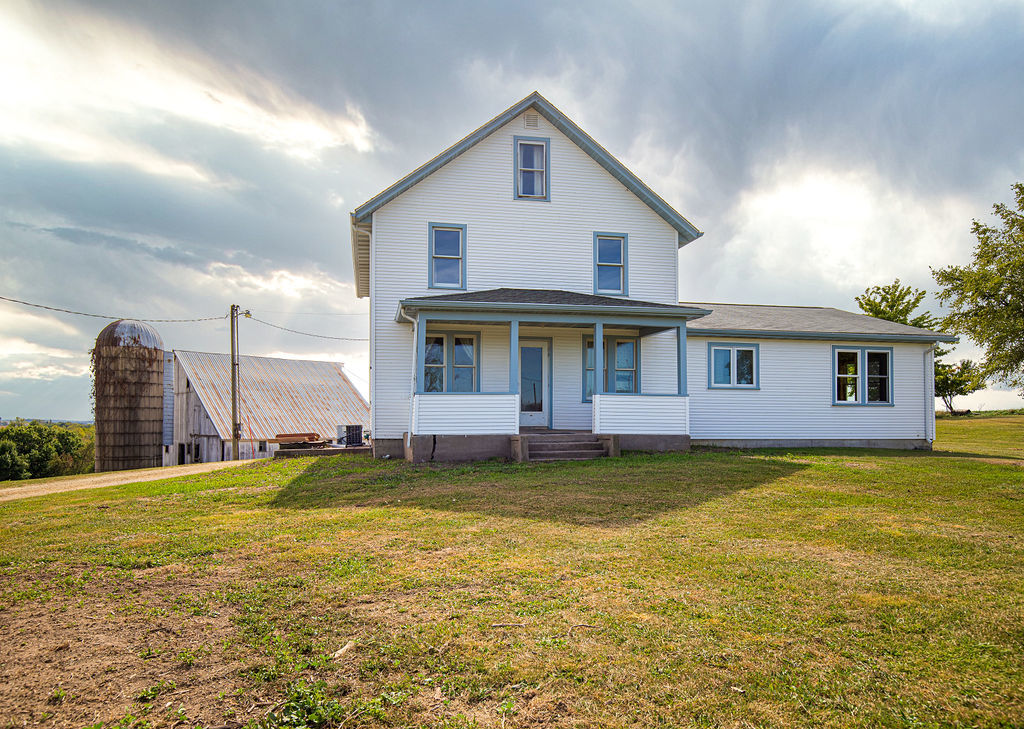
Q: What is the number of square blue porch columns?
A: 4